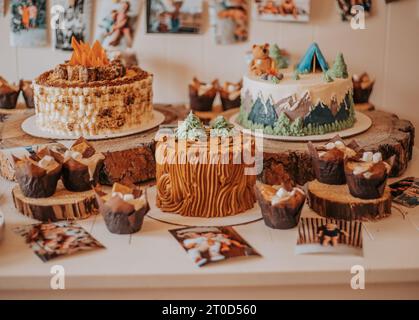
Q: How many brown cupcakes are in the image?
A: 11